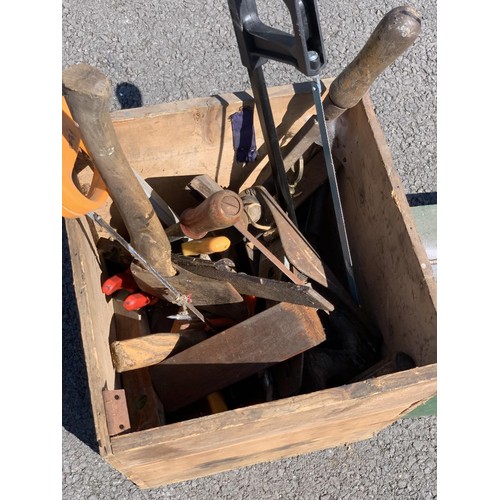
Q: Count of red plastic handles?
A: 2